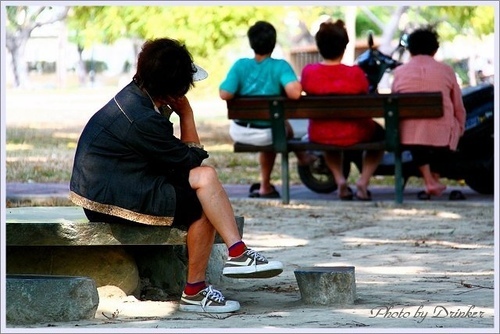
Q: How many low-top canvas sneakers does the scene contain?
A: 2